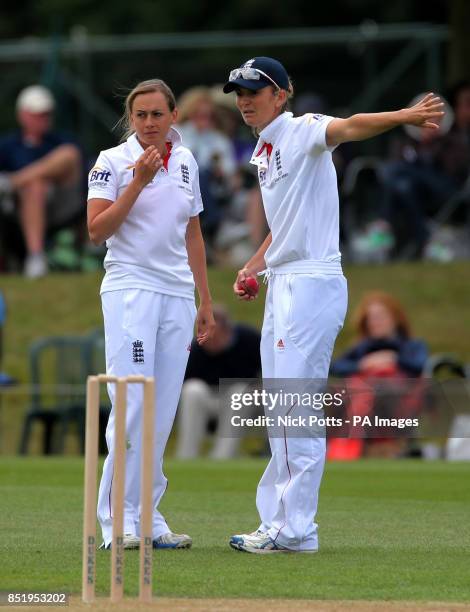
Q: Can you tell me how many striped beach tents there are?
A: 0